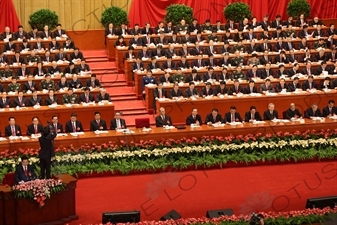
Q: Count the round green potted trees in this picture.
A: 5